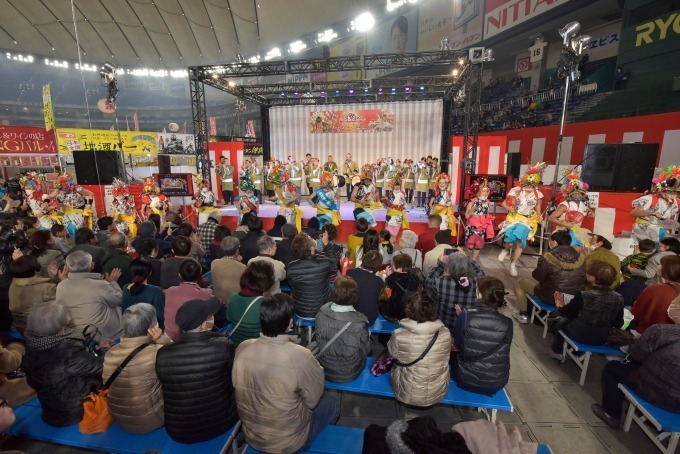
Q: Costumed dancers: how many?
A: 15